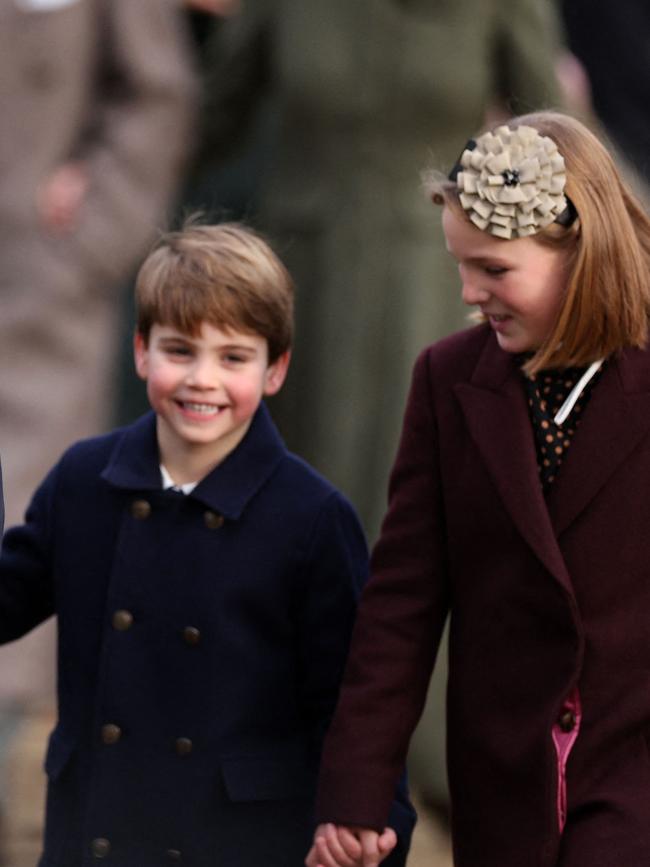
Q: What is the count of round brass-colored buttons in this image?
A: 8